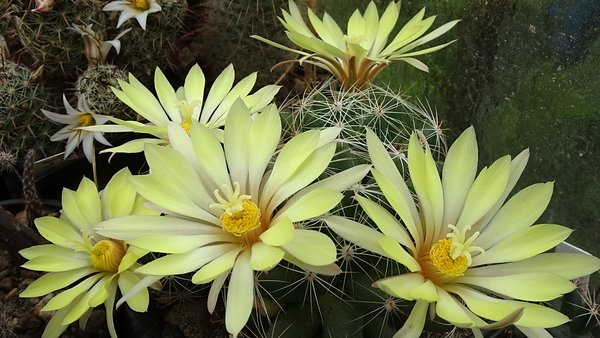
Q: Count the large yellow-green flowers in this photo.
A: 5